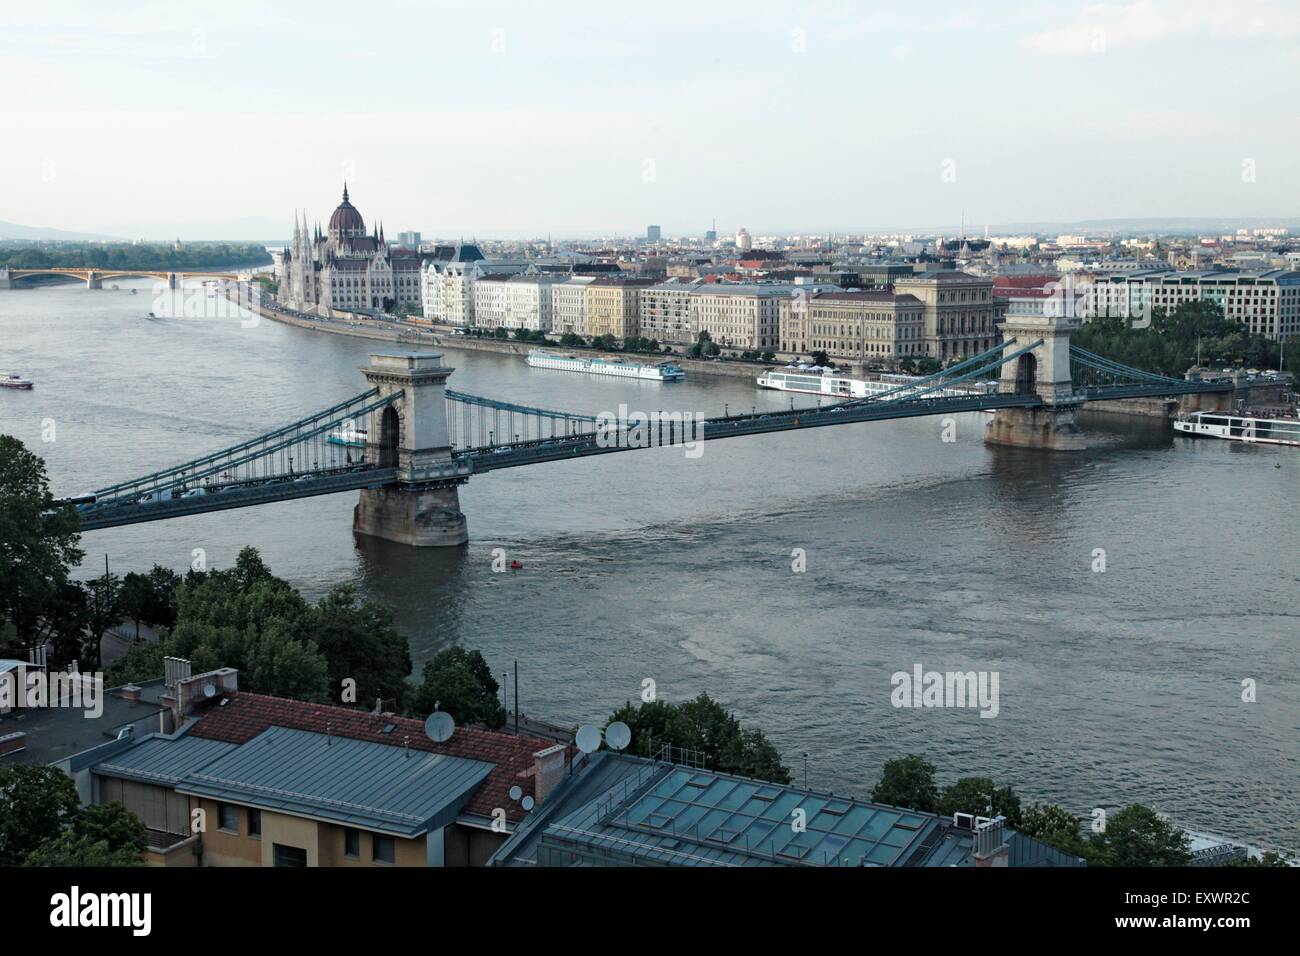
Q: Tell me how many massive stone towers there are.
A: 2